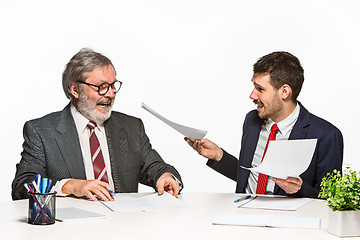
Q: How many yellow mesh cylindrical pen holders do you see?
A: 0